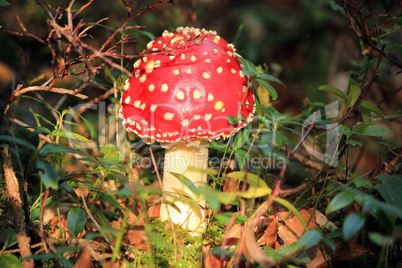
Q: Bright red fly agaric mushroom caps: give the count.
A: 1